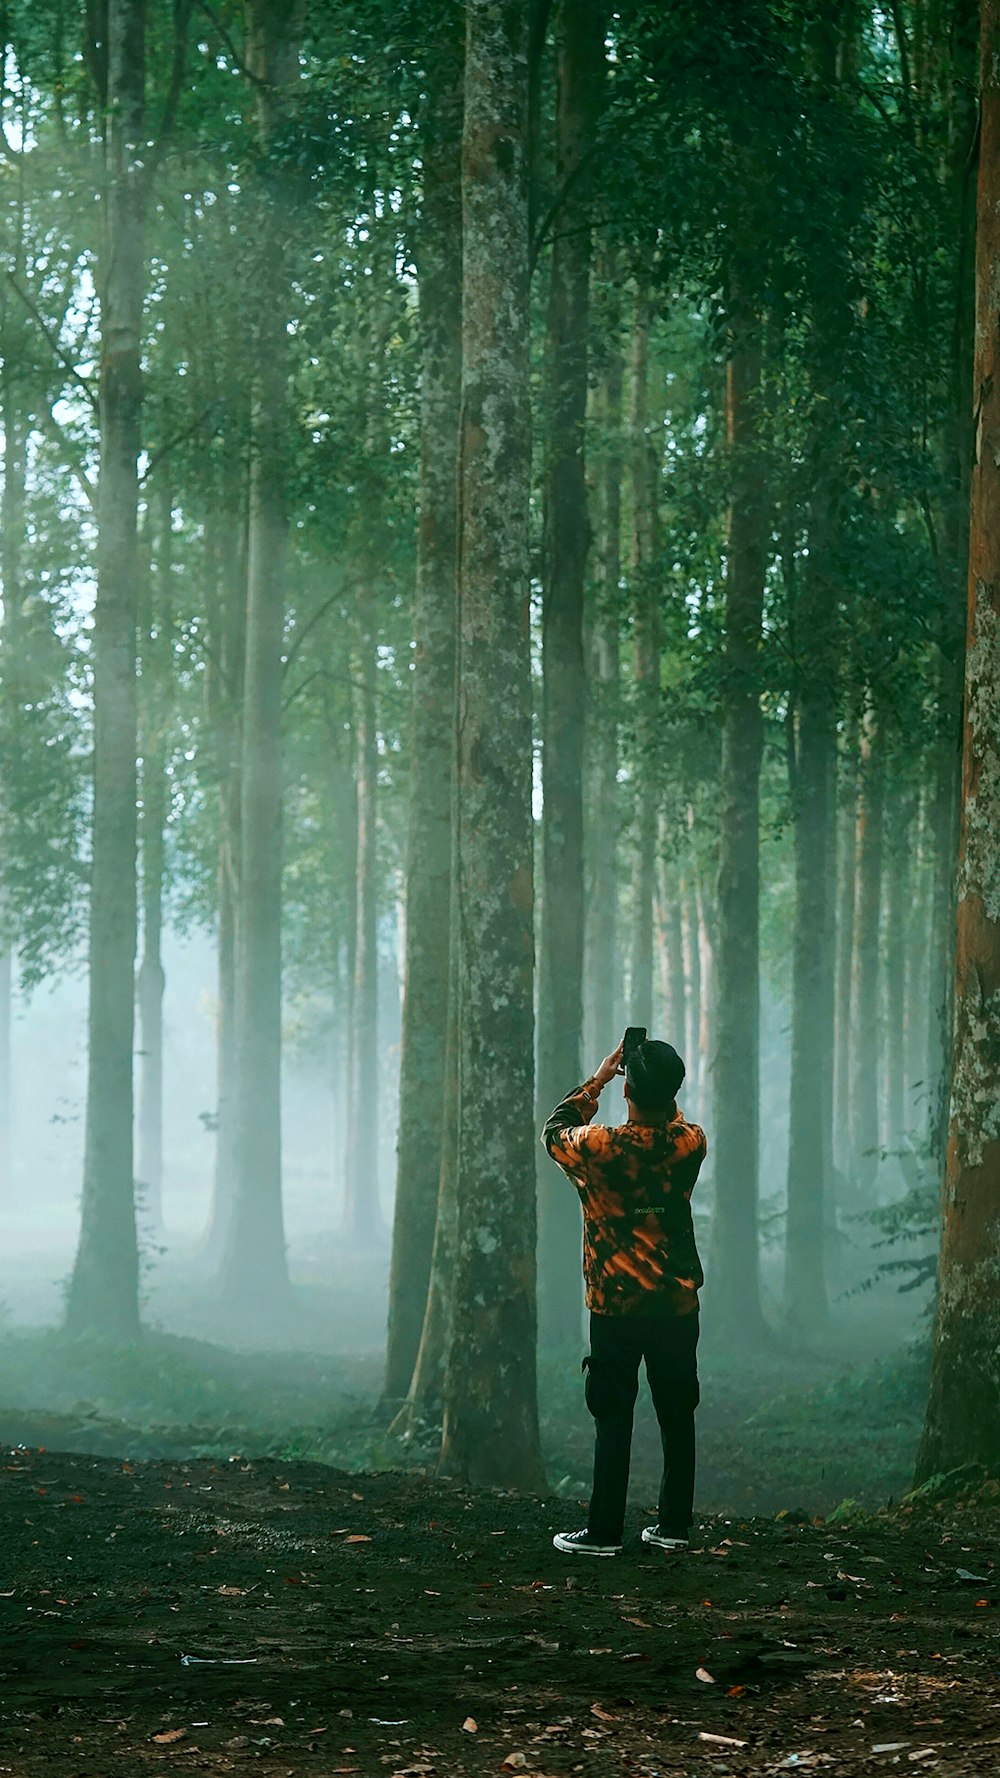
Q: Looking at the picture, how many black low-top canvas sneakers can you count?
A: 2